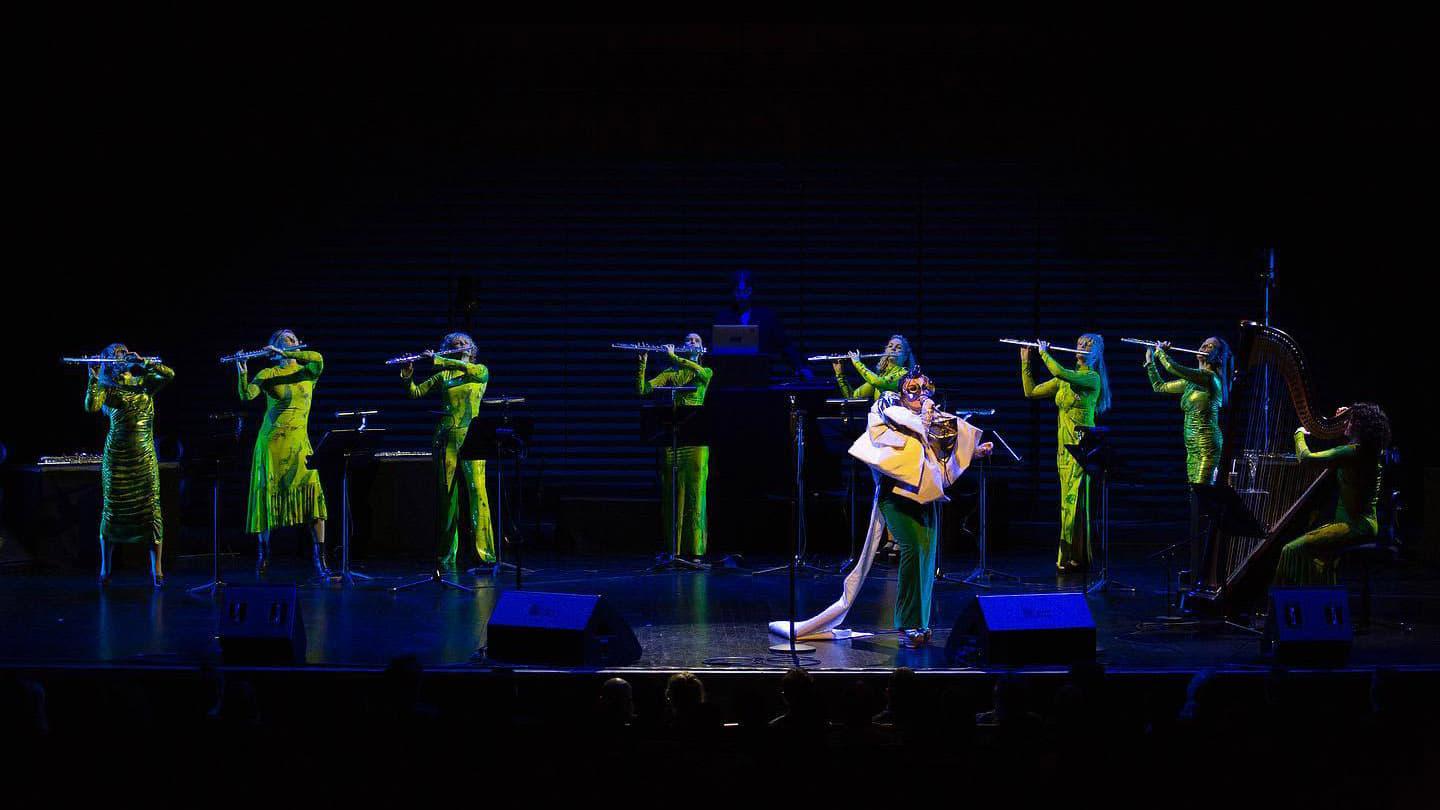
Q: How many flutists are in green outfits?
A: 7